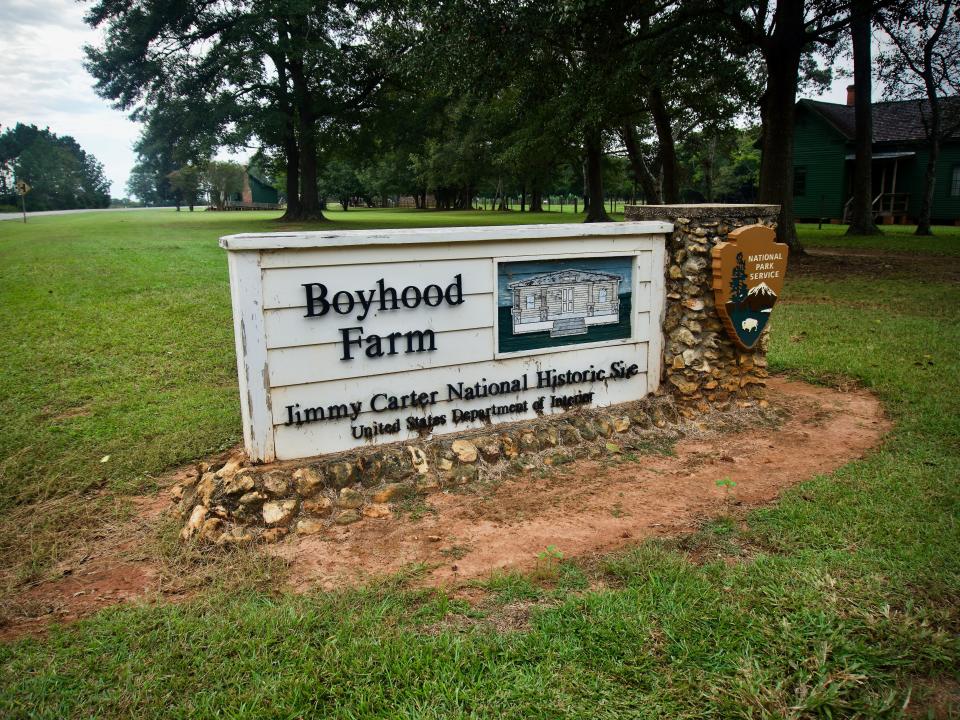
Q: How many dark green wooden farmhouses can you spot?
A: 2